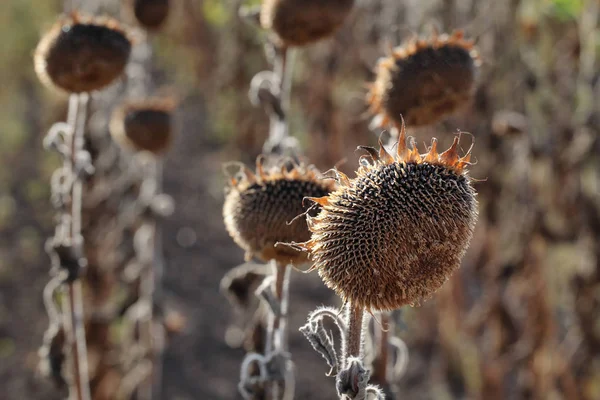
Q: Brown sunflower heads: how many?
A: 7